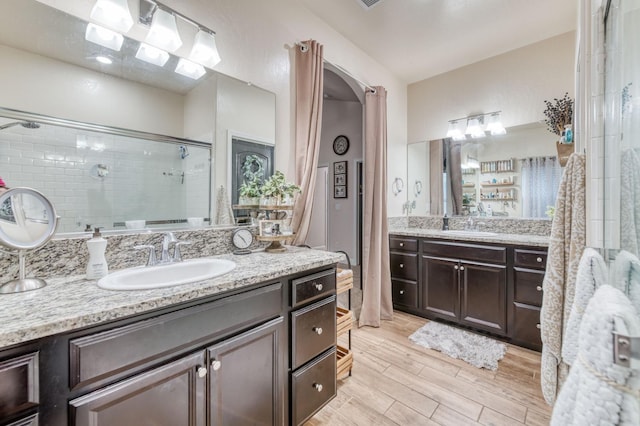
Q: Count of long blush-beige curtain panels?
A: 2